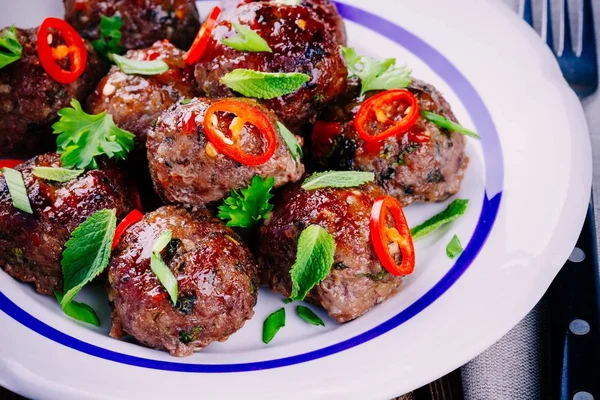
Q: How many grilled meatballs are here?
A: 9